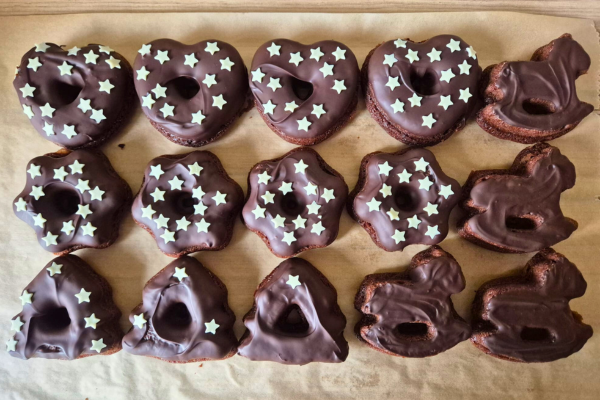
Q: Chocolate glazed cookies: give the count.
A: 15